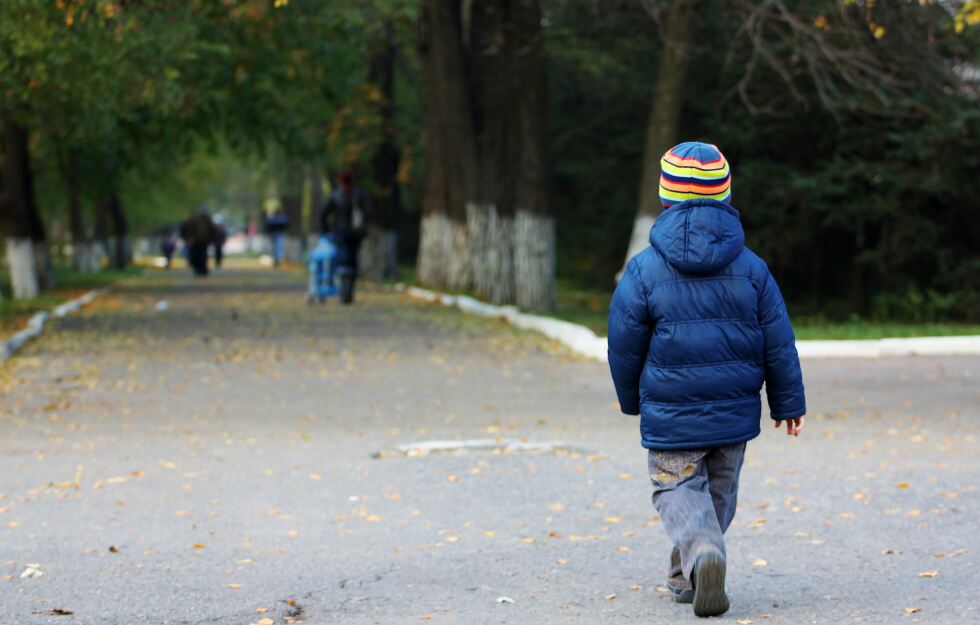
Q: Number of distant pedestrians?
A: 5